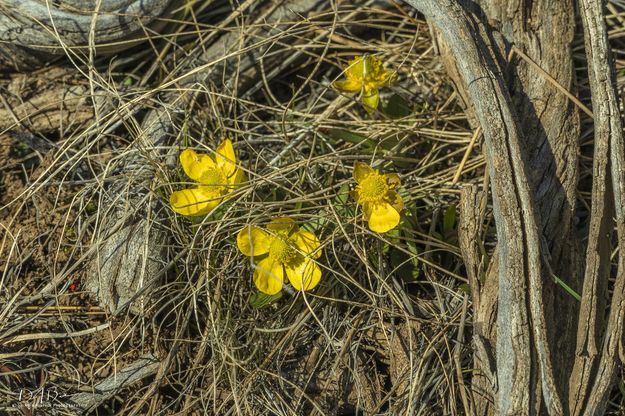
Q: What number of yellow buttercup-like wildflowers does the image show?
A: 4